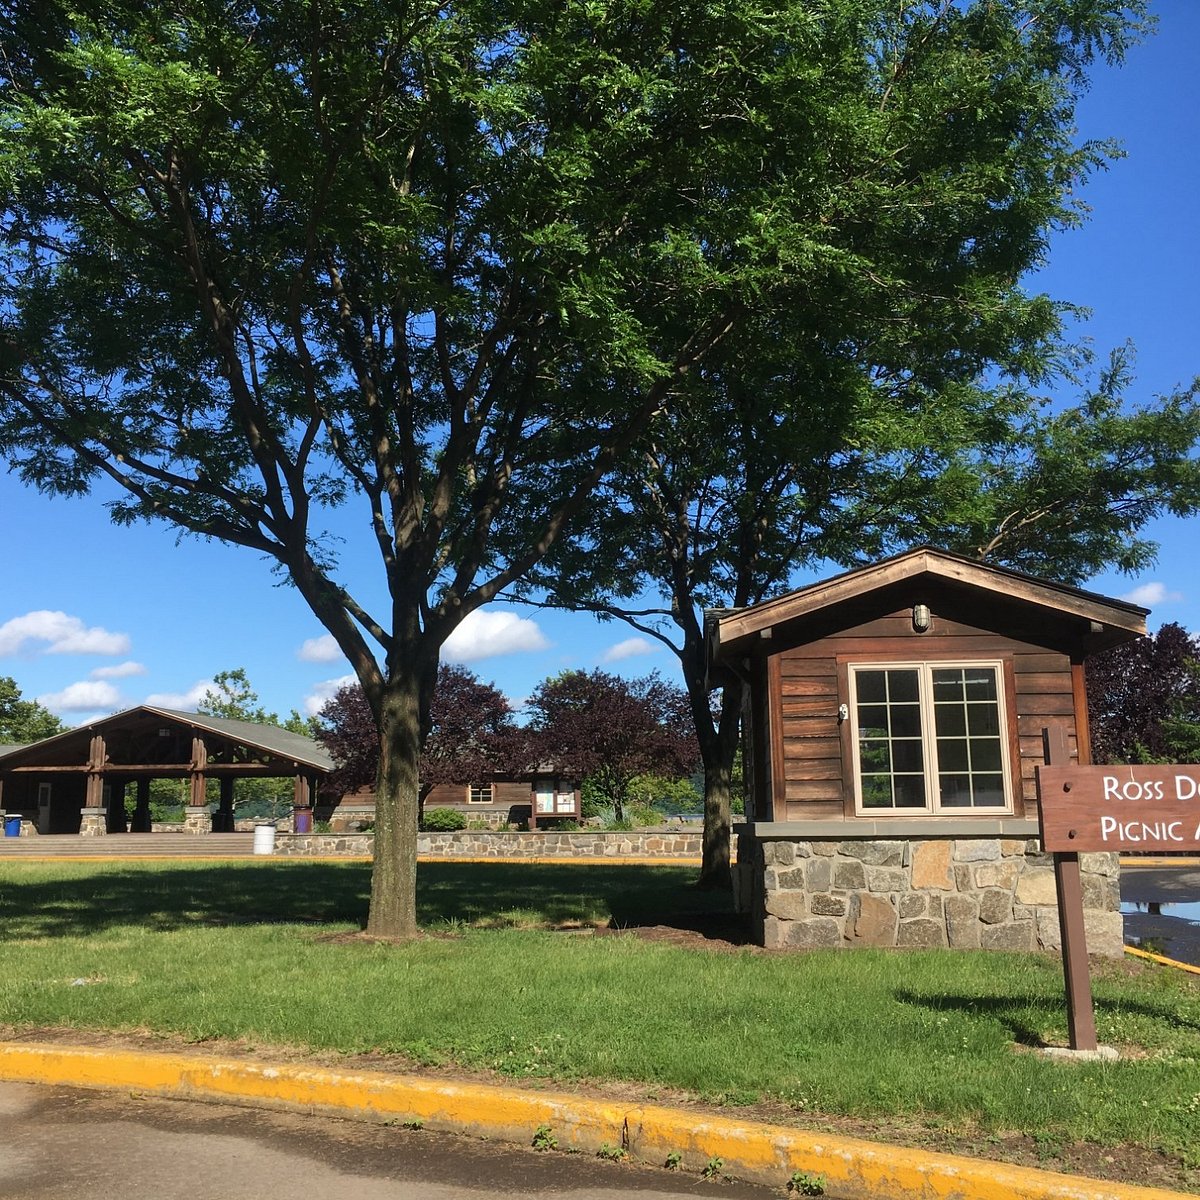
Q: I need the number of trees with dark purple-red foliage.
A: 3